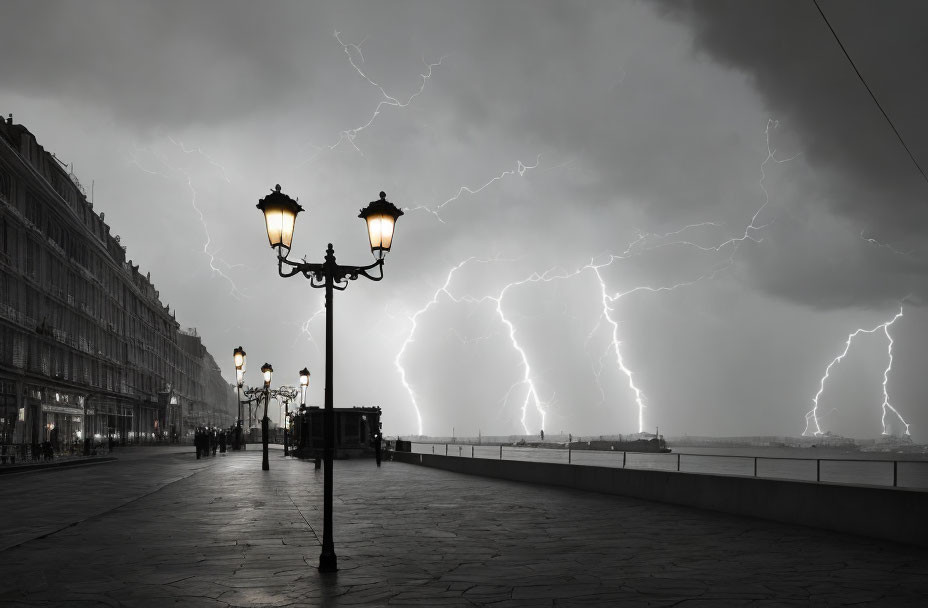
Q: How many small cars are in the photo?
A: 0